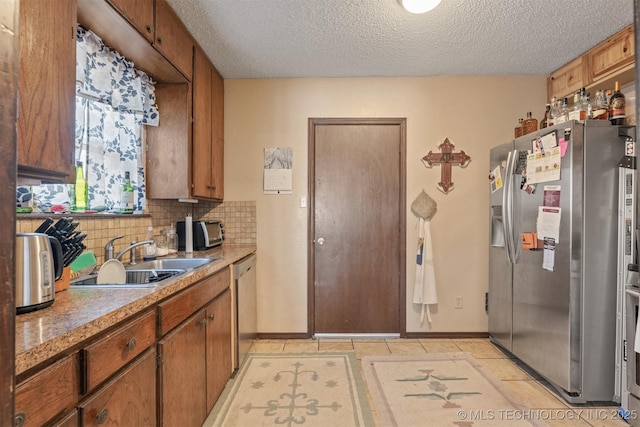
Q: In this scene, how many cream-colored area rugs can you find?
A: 2